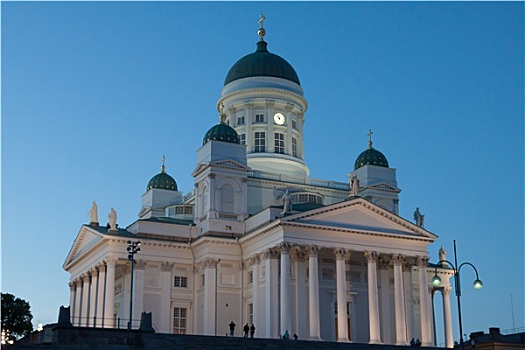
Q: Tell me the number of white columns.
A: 13